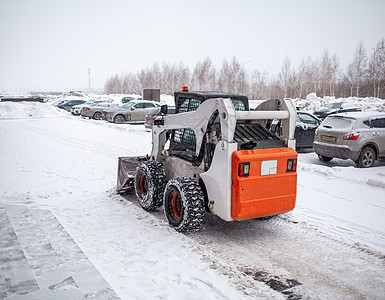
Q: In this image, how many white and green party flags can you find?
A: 0